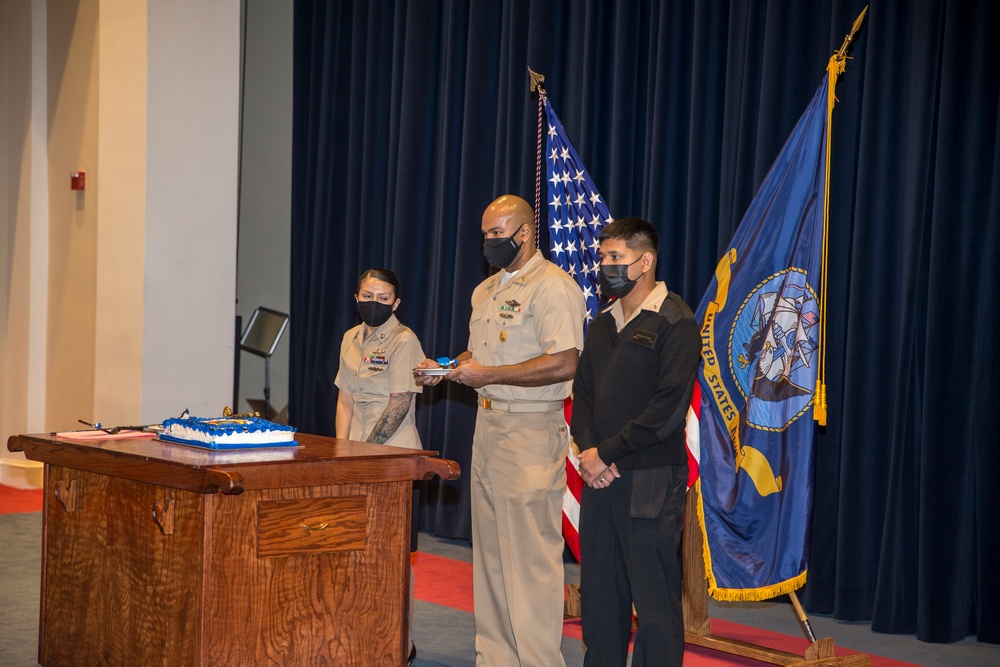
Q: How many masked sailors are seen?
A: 3